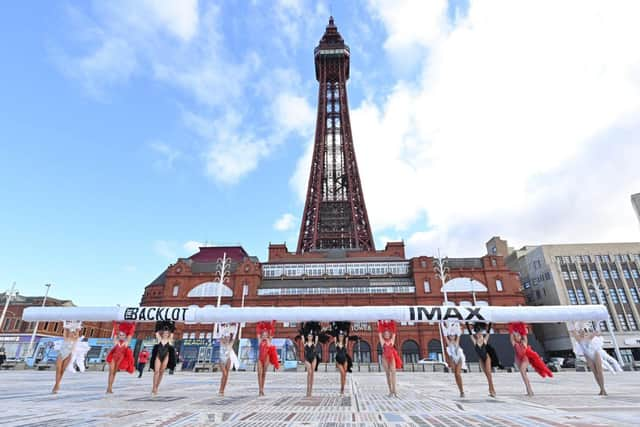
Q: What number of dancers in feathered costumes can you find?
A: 12